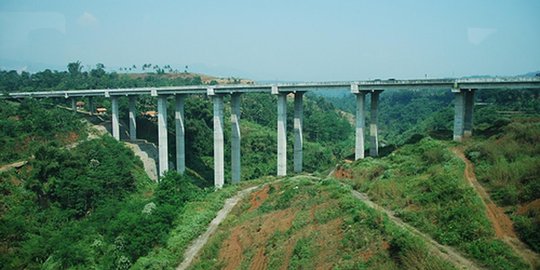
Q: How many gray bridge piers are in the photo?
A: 14